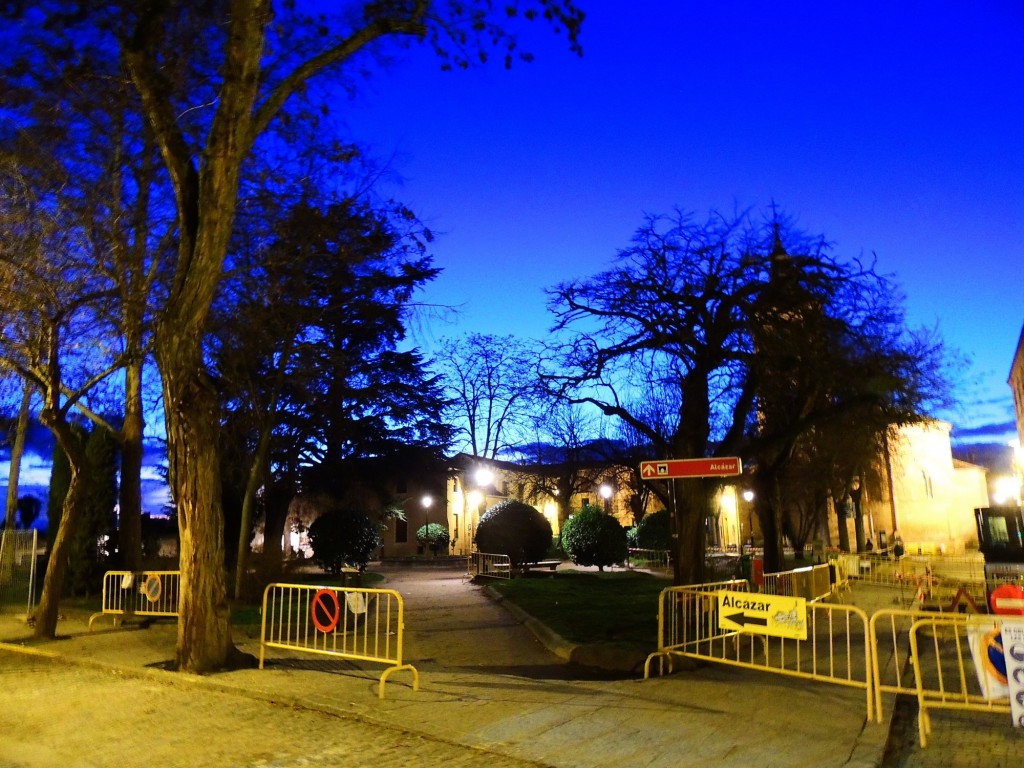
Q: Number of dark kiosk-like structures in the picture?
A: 1